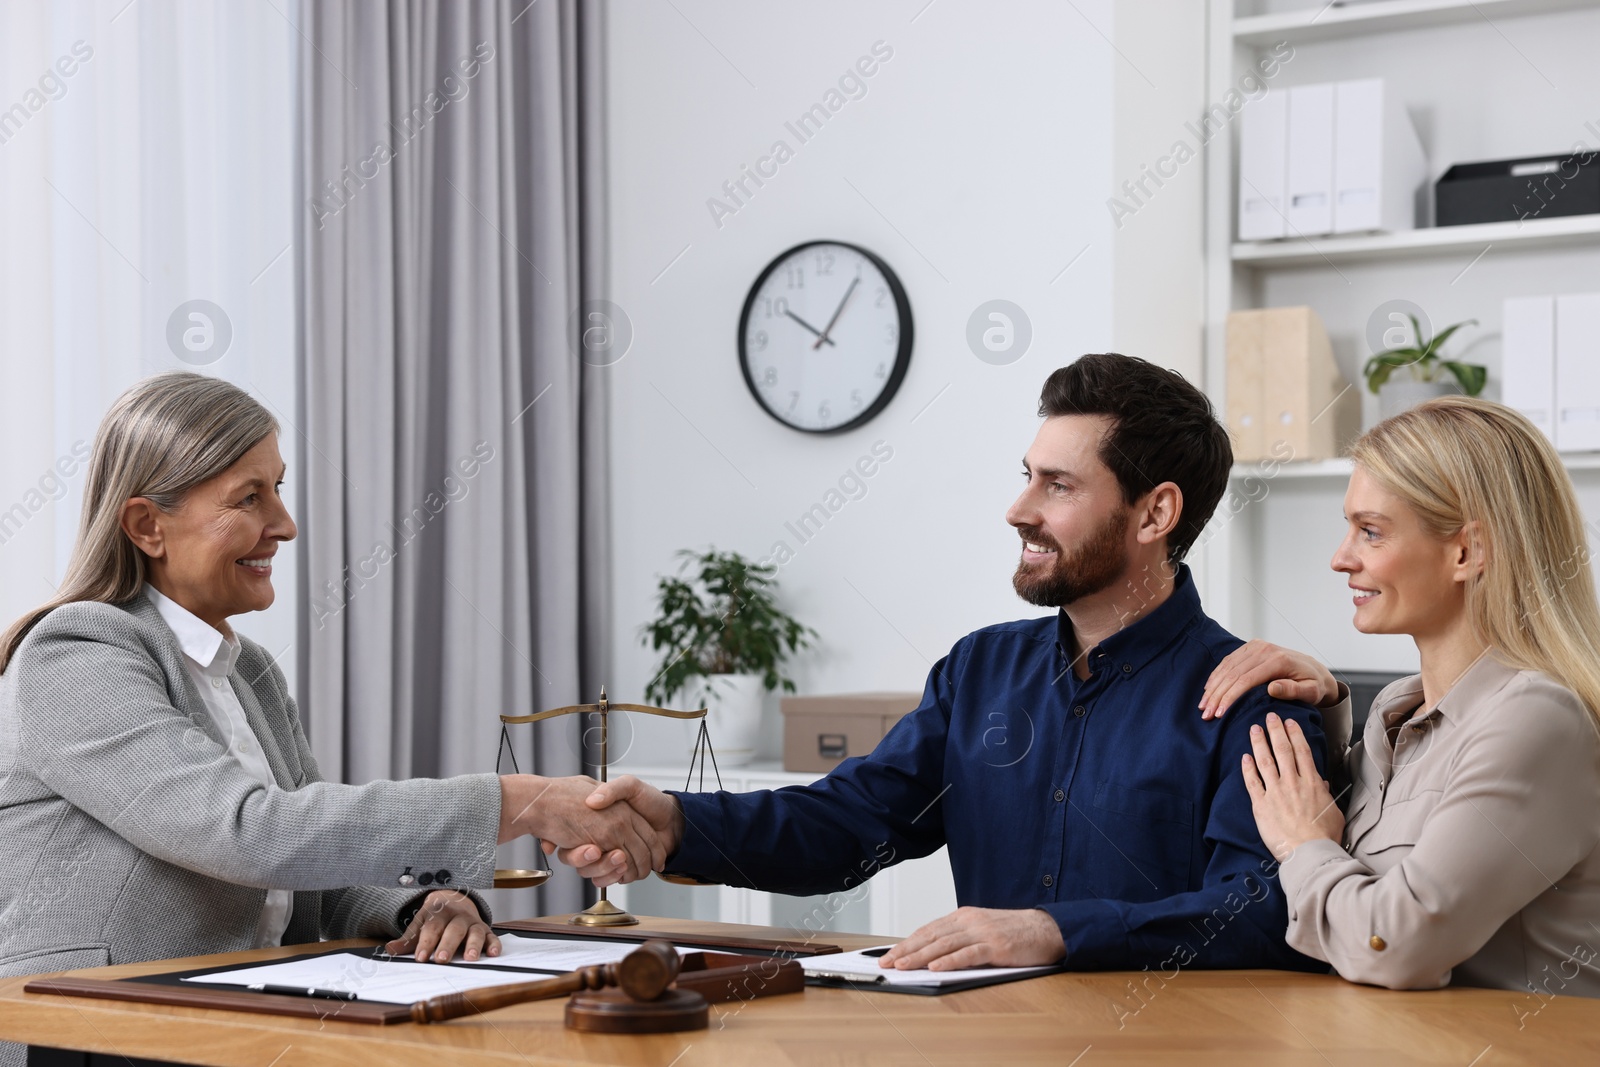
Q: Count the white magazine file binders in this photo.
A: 5